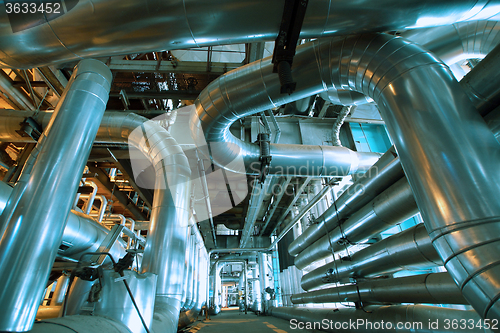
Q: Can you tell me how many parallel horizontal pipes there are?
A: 5